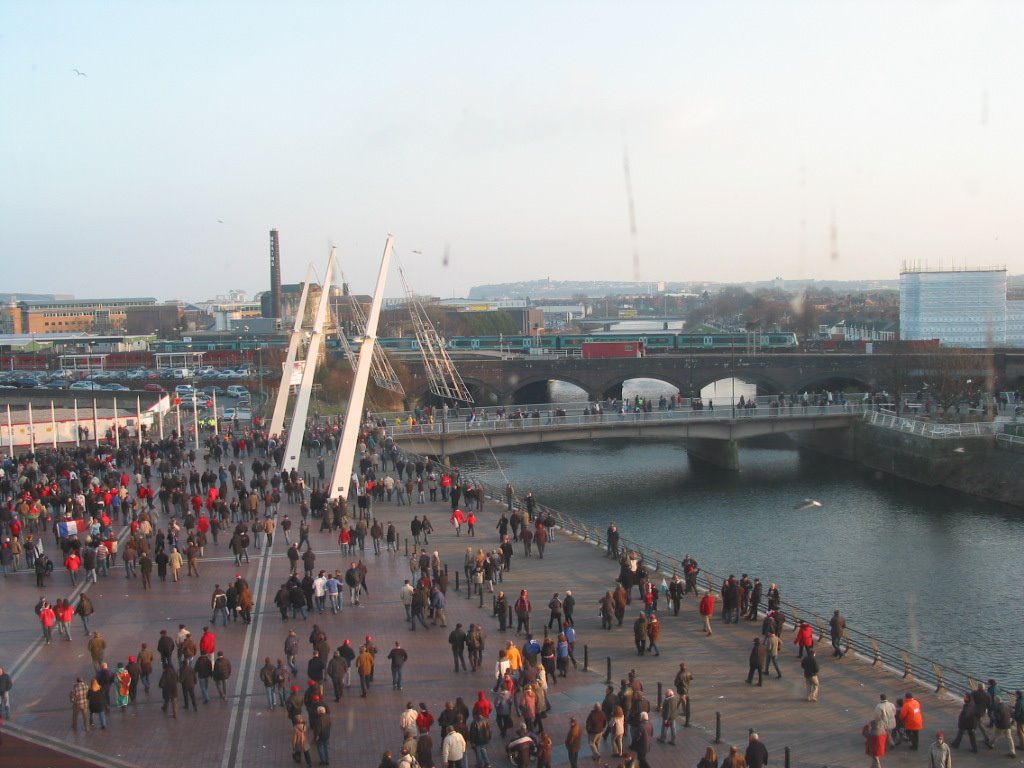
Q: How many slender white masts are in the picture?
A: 3